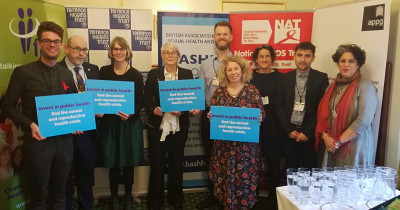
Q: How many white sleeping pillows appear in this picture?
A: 0